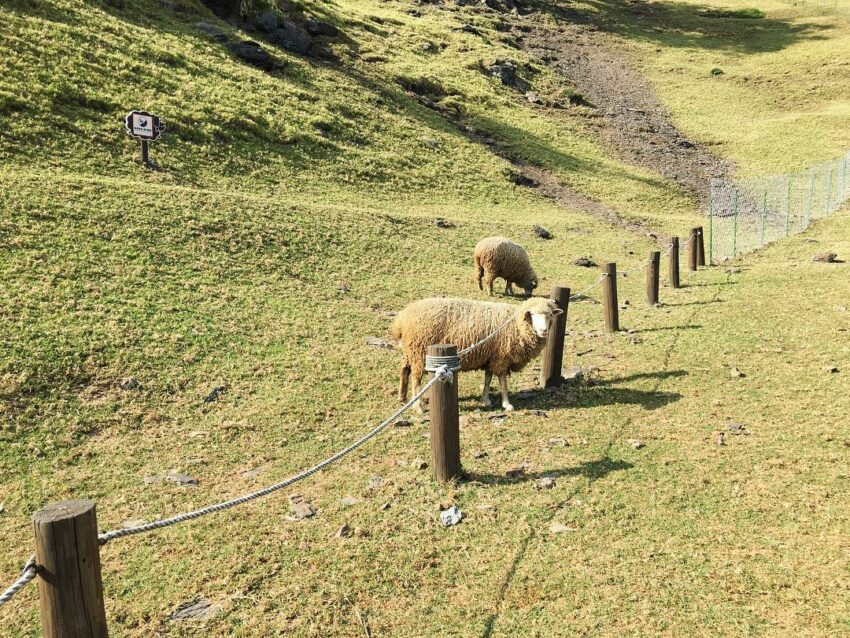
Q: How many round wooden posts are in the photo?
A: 8